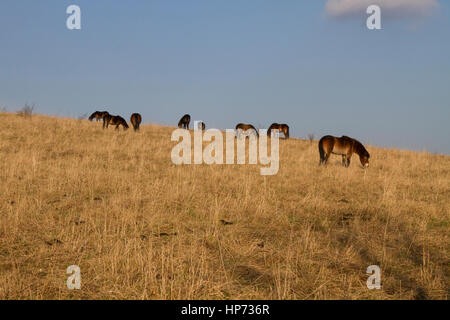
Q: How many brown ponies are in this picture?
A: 8